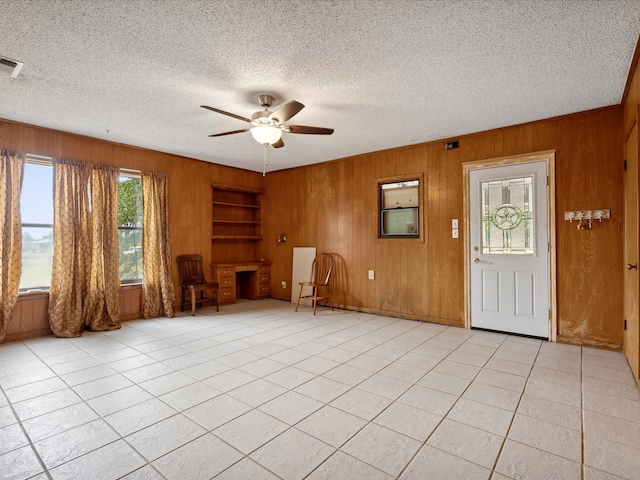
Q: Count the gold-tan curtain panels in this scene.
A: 4